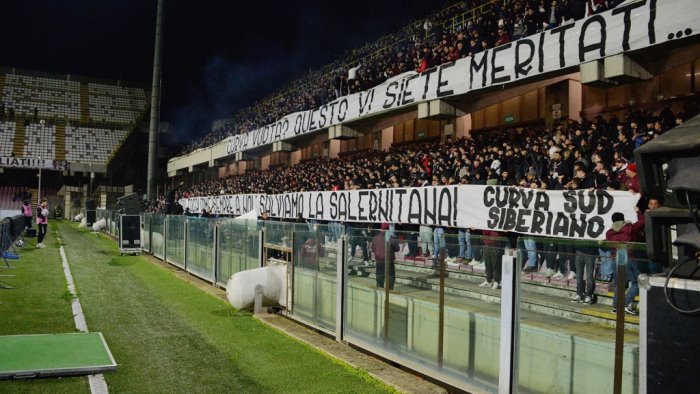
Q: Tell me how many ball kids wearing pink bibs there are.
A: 2